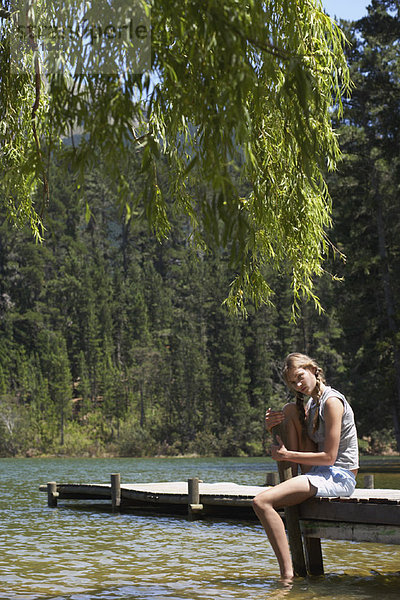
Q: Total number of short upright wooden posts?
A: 5